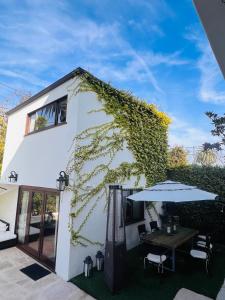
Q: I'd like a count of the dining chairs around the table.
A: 6